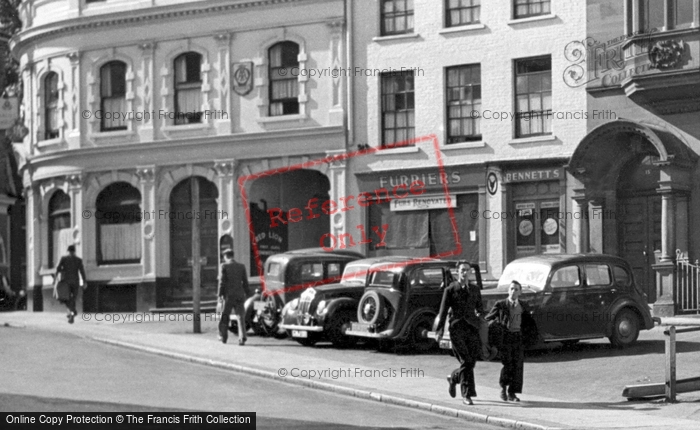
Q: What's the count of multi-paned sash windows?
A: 6